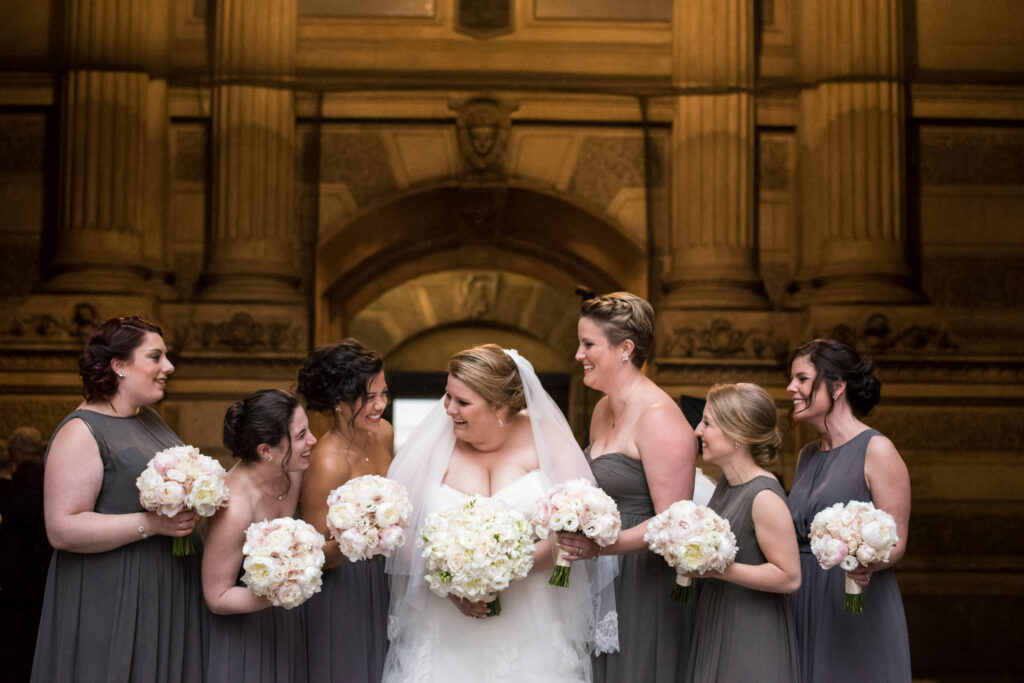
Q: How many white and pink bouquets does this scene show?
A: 6